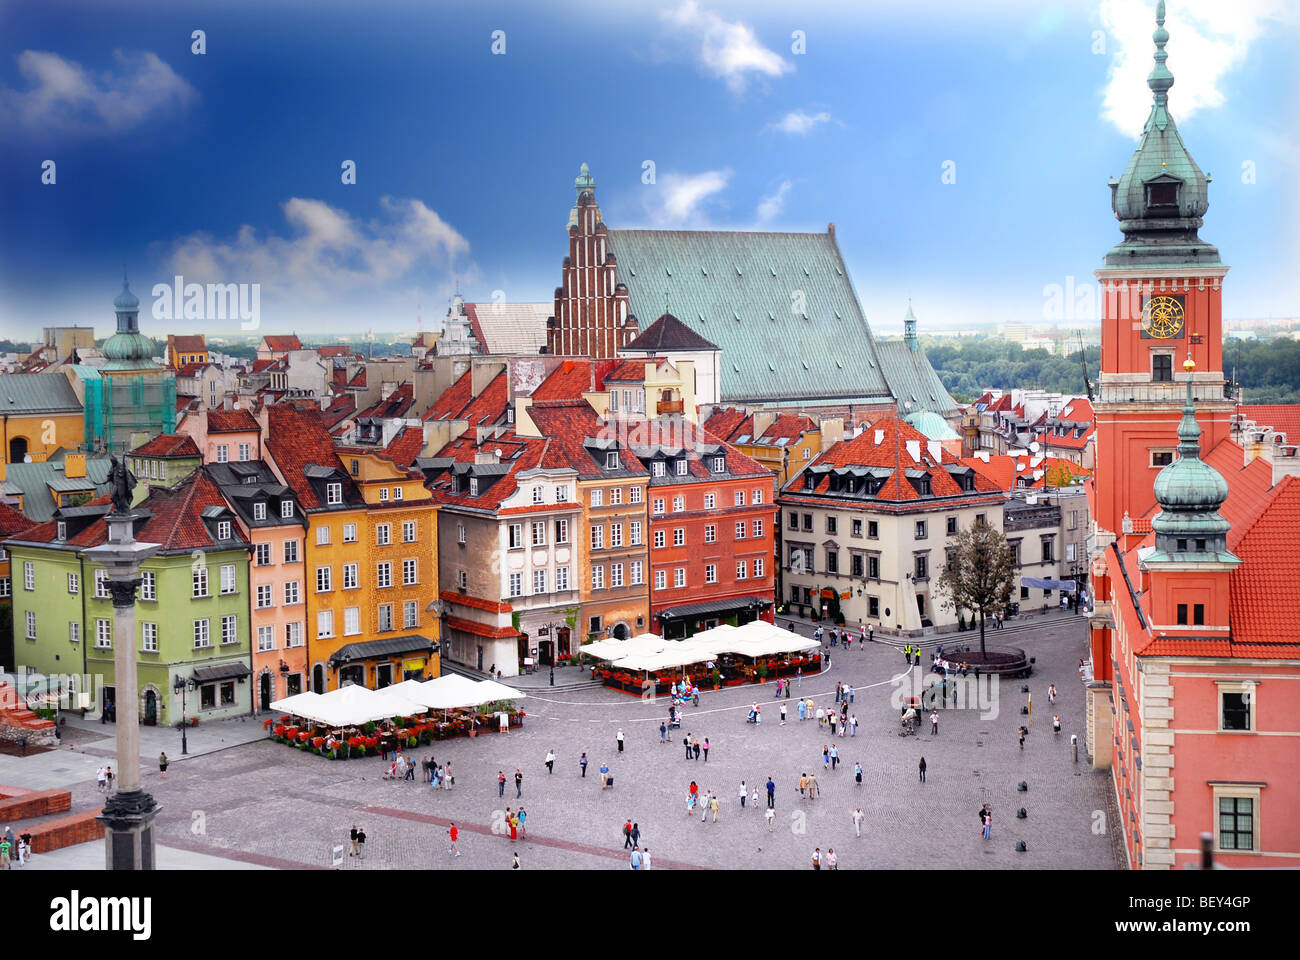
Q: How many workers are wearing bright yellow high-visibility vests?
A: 2